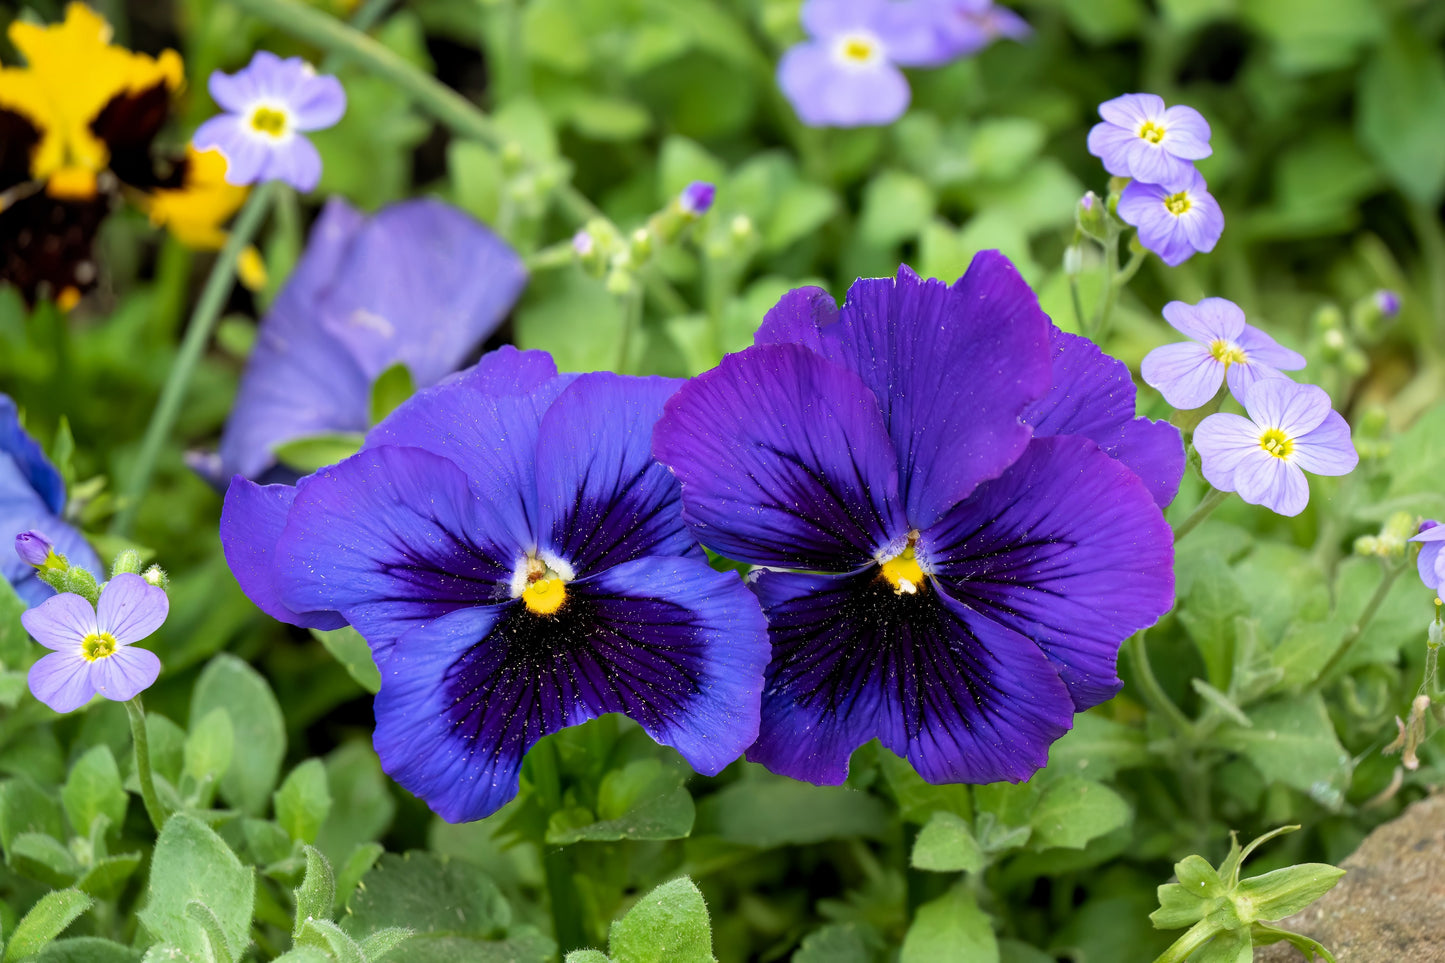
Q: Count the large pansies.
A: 2